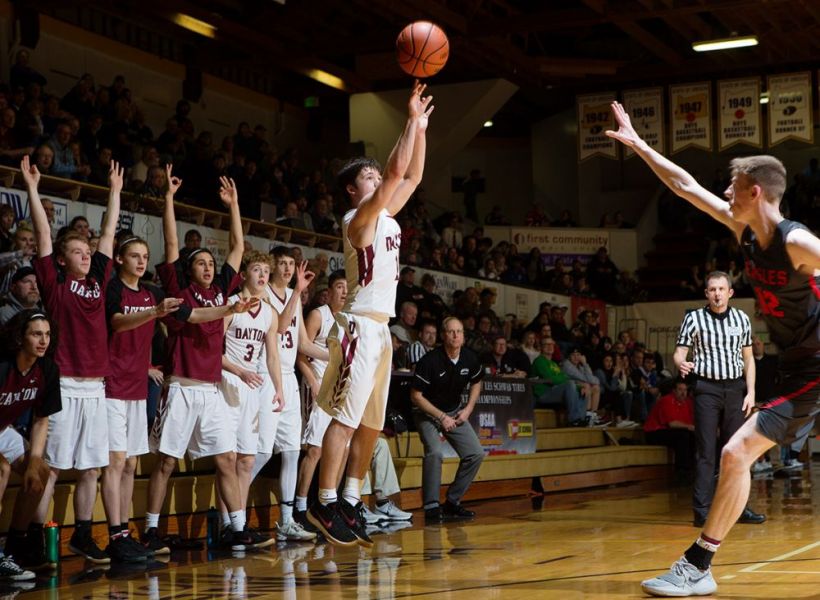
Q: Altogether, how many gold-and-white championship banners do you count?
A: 5